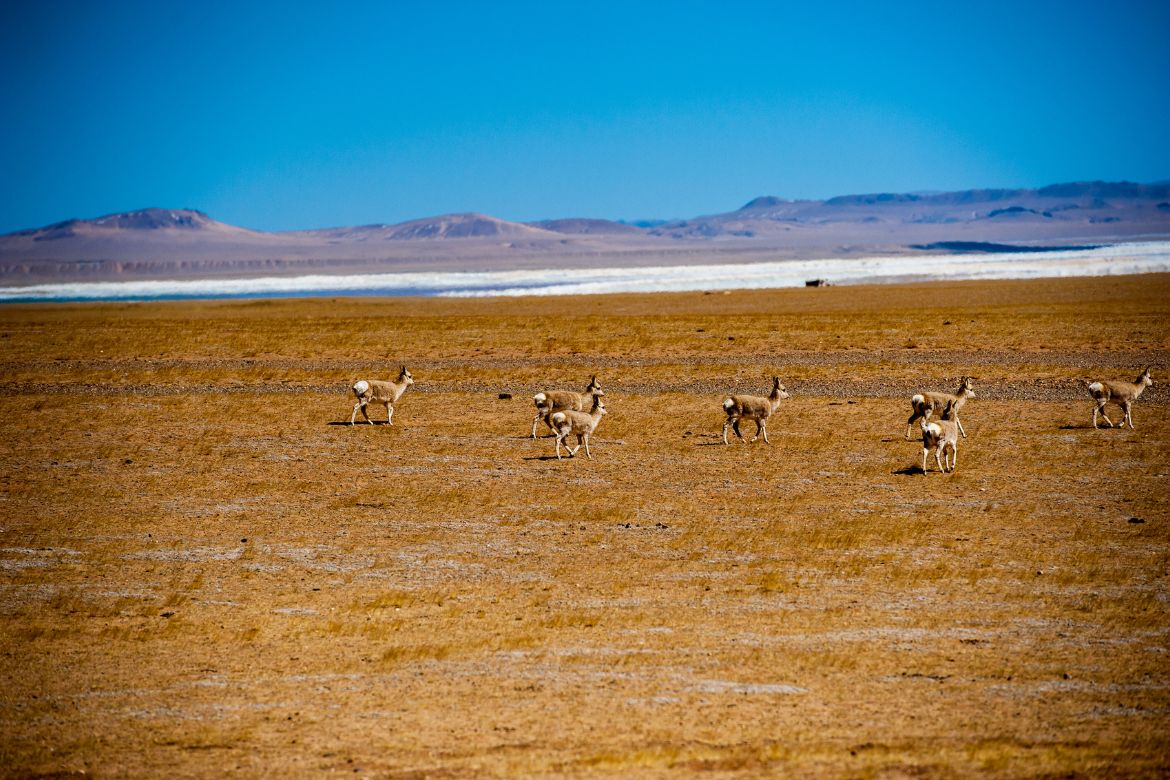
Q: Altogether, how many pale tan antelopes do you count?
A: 7